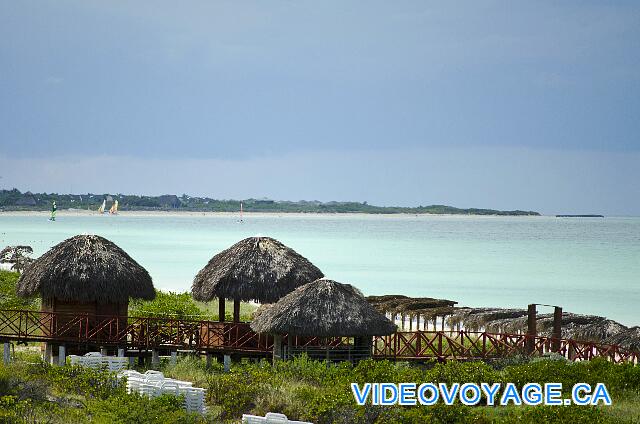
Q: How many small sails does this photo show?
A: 4